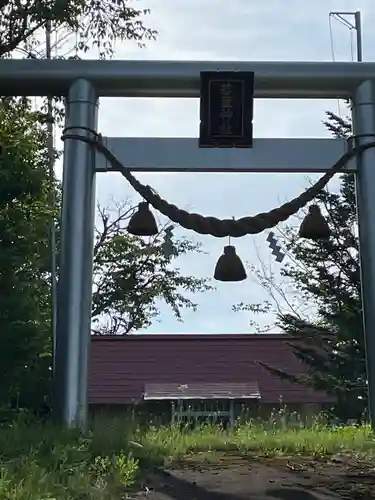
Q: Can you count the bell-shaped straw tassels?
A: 3